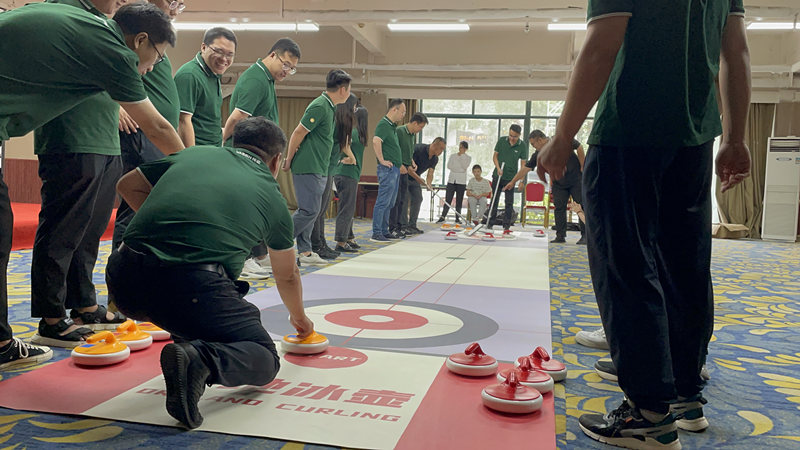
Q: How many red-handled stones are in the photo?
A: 8